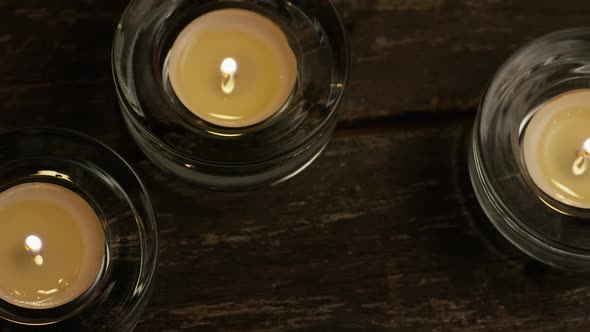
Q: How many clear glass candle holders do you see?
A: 3